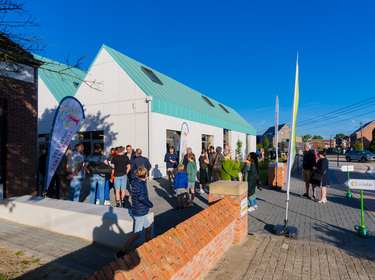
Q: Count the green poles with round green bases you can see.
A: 2